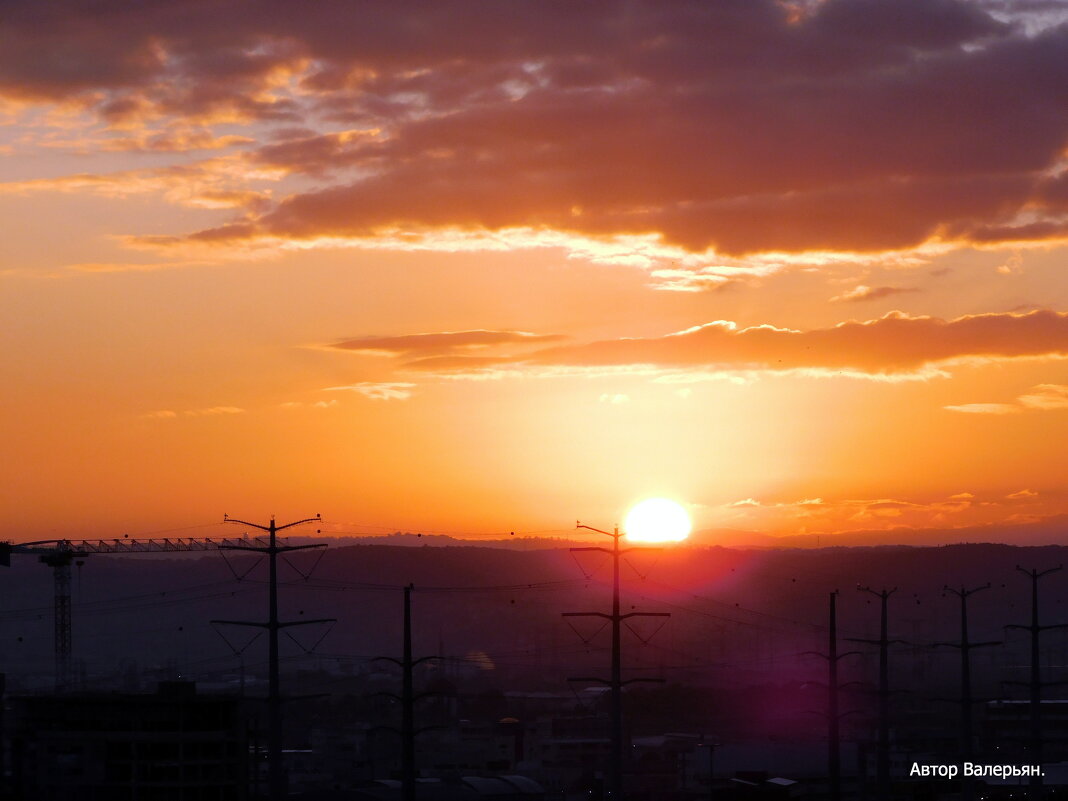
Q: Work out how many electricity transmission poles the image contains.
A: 7